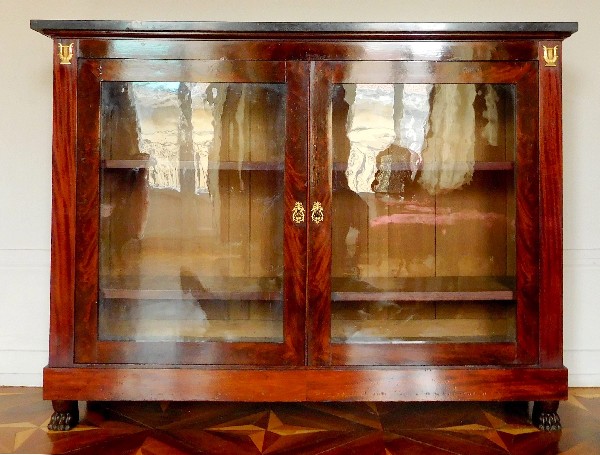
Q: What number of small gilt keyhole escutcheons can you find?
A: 2